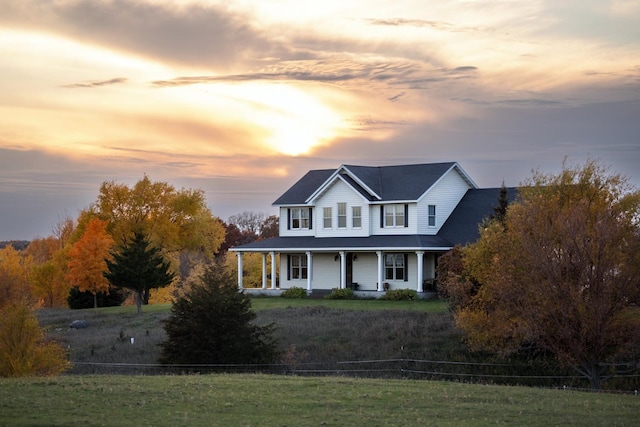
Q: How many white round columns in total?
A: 7